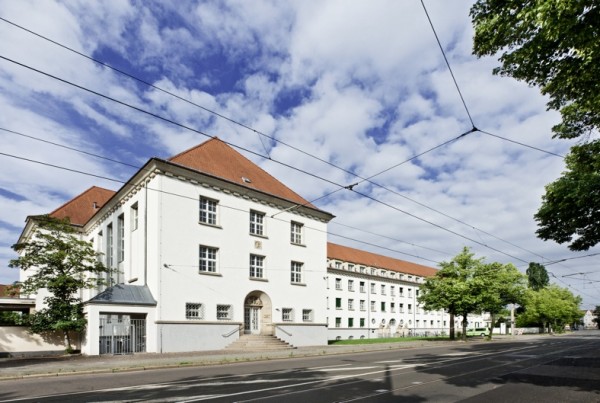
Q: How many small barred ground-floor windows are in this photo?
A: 4